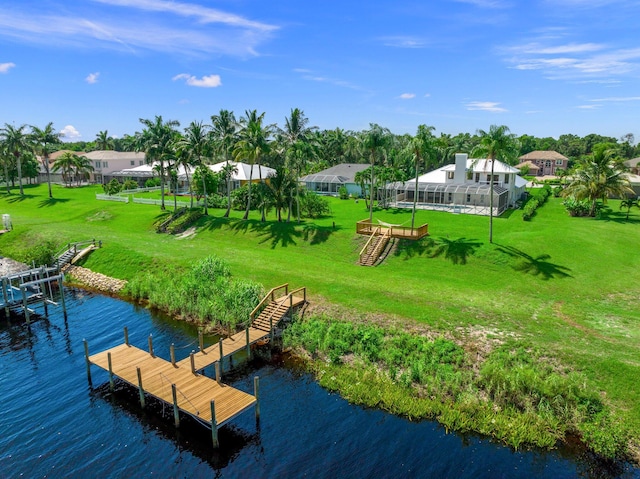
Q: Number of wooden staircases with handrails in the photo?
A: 3